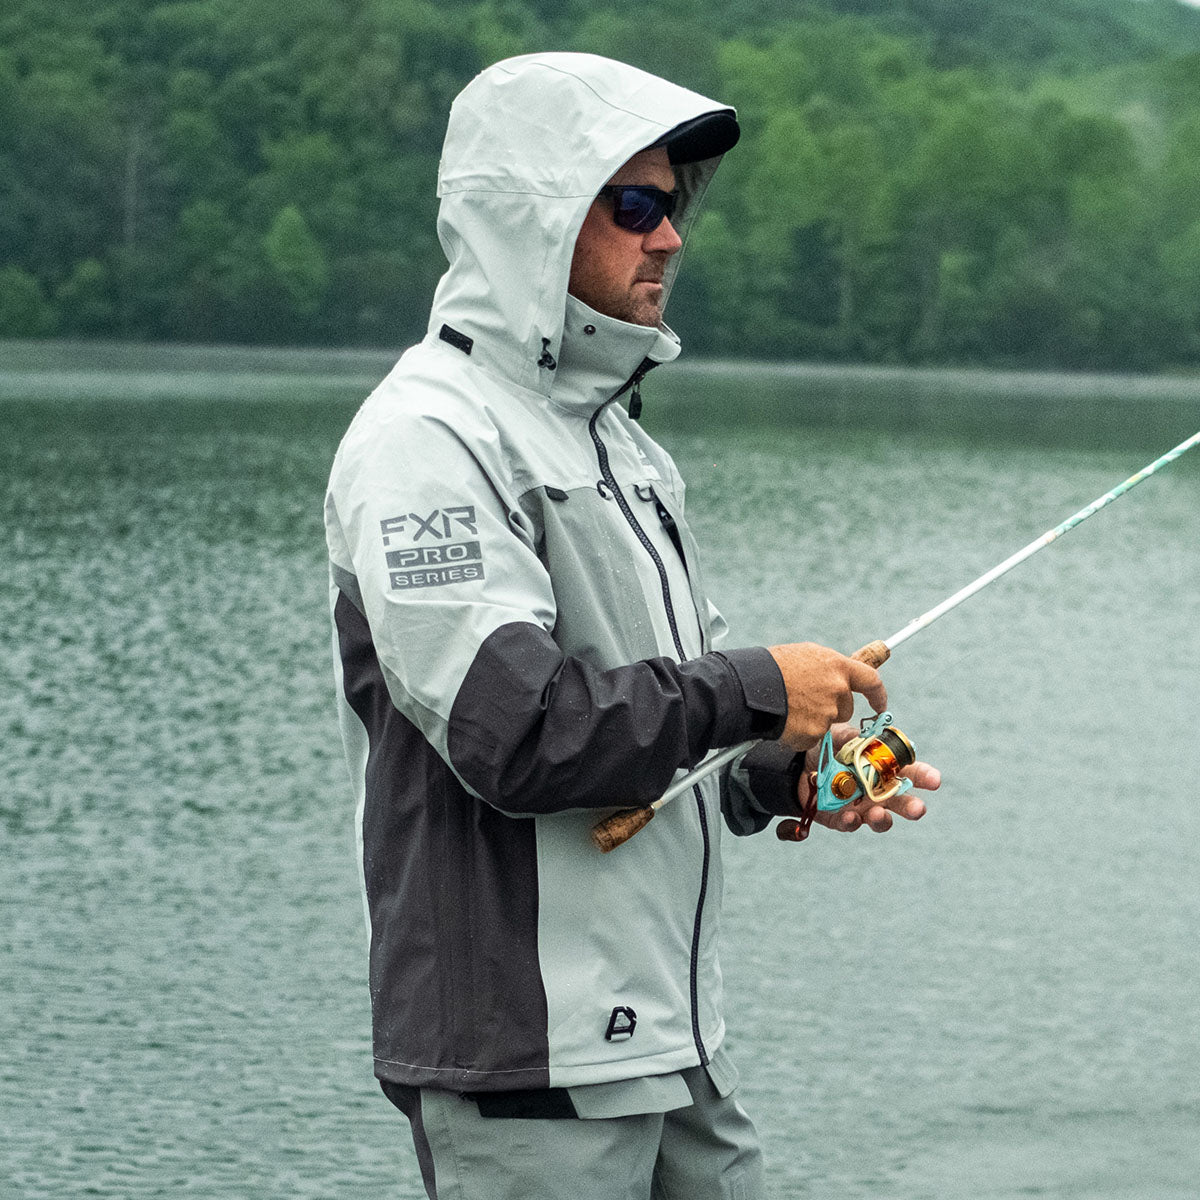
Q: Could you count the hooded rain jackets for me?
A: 1